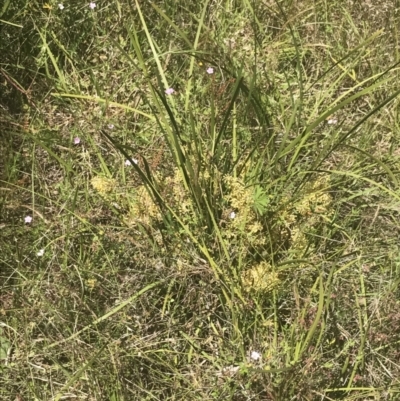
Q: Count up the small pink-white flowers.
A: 12